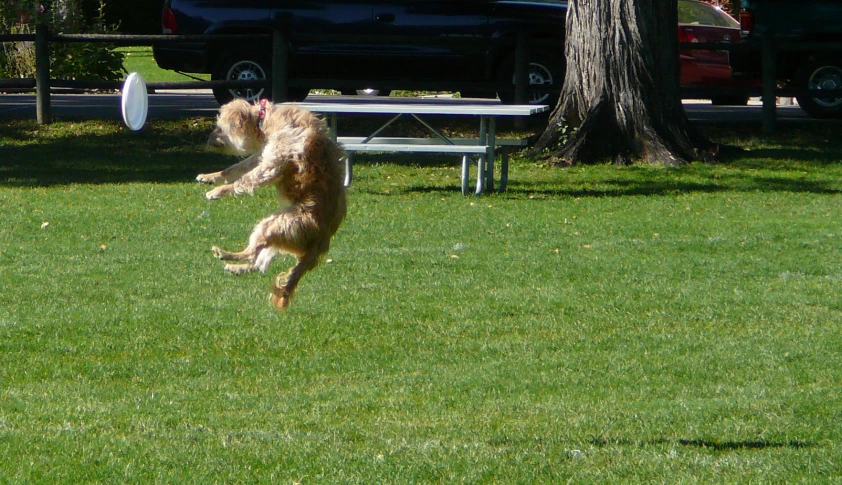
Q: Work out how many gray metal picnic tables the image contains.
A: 1